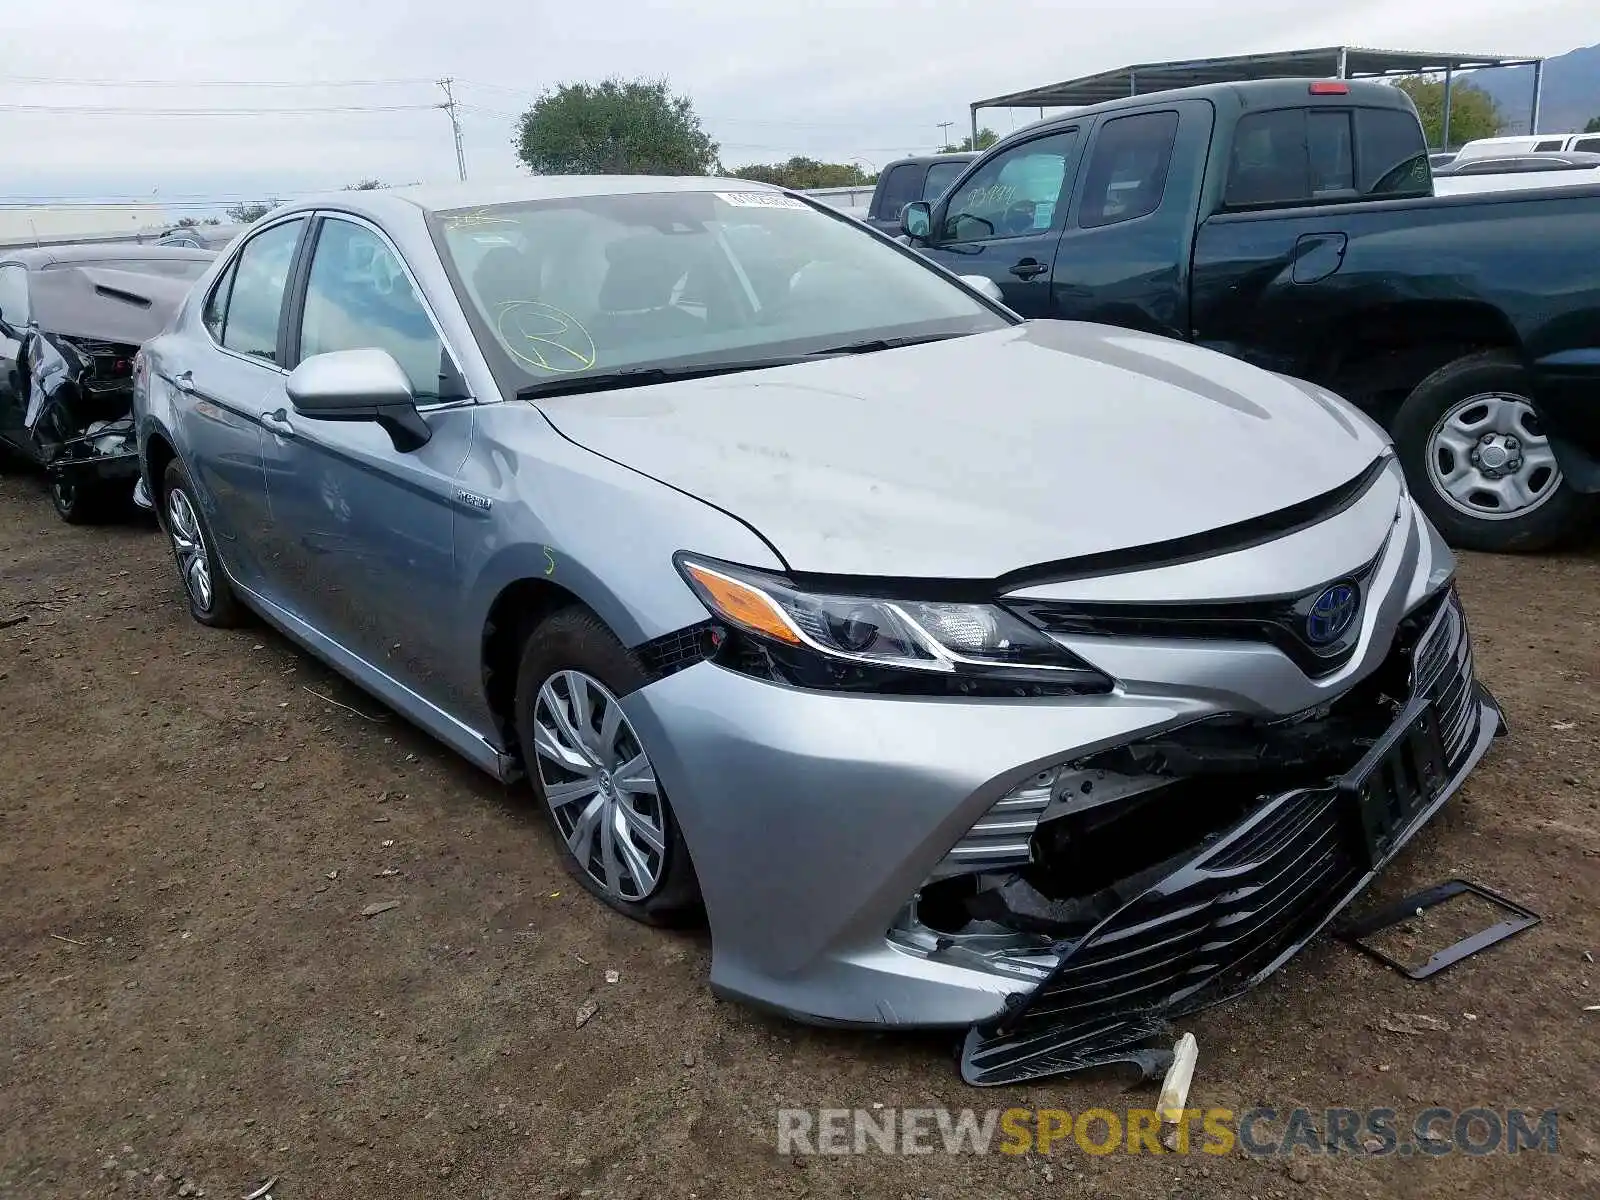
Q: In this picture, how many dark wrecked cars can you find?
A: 1